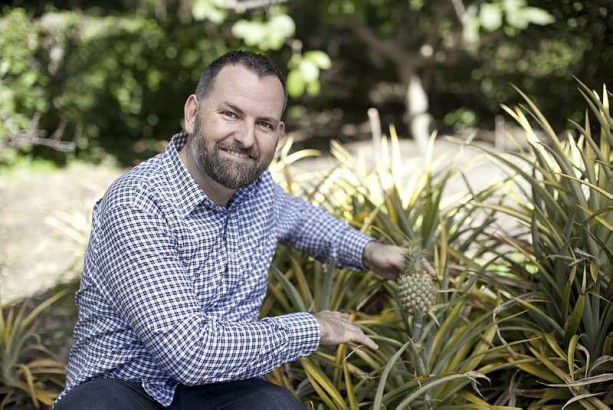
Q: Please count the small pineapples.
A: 1